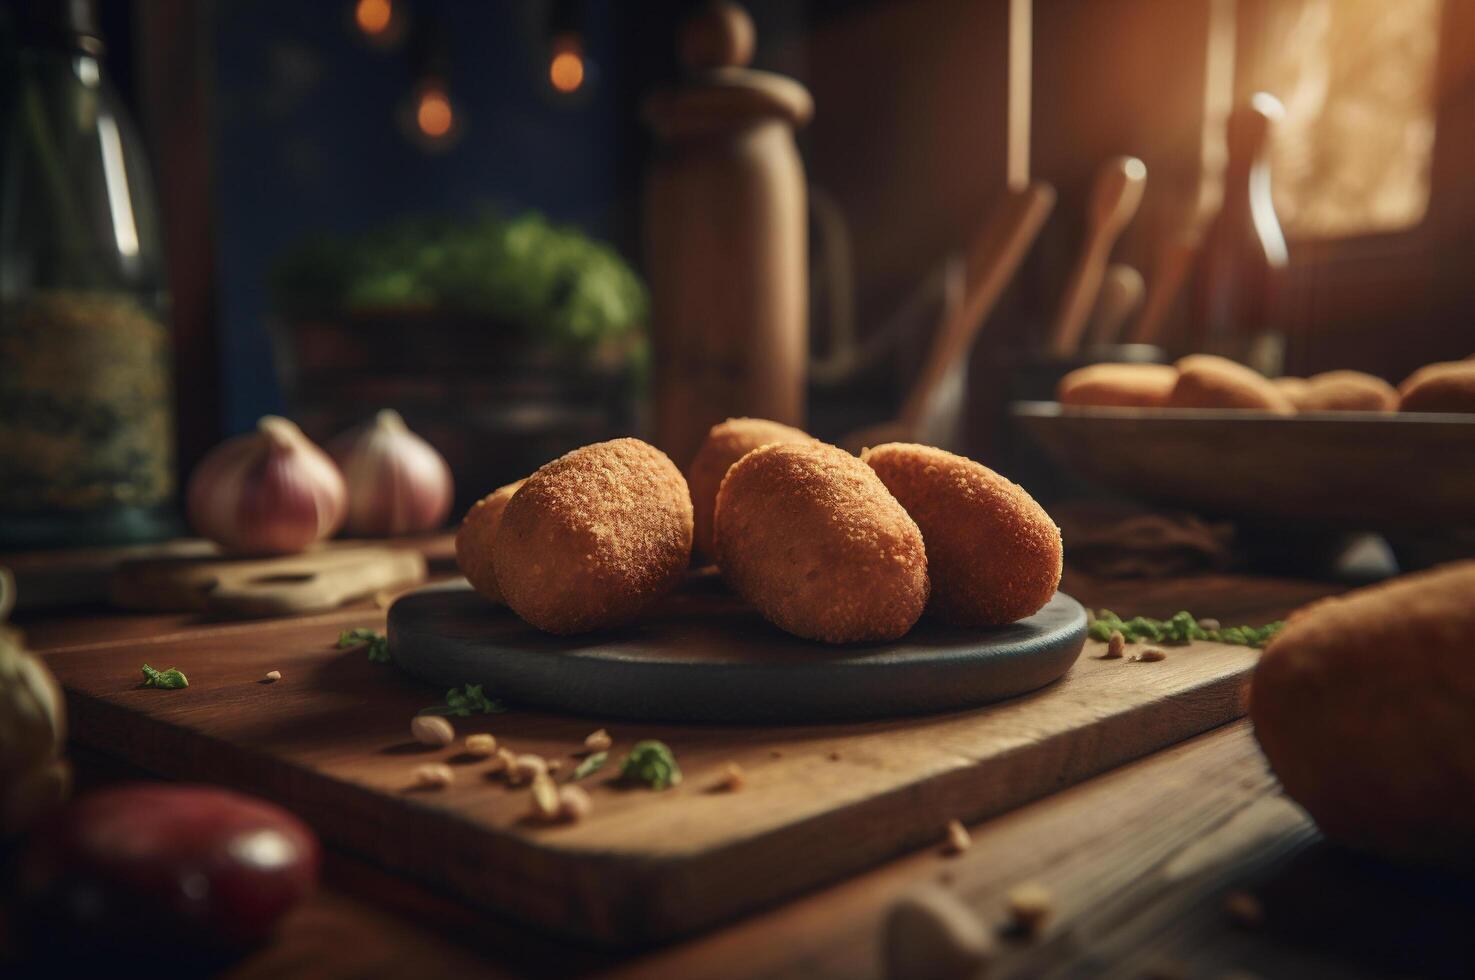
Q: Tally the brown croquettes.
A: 11